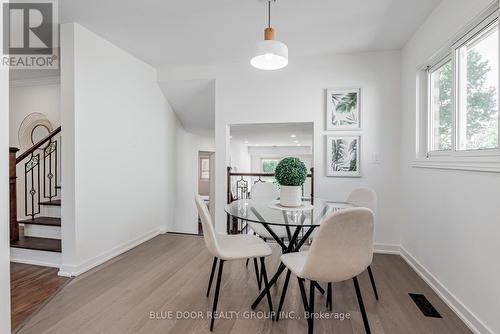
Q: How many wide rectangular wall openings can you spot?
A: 1